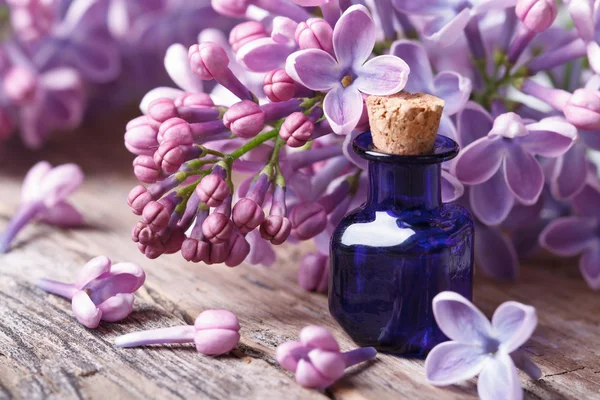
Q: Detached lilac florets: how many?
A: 5